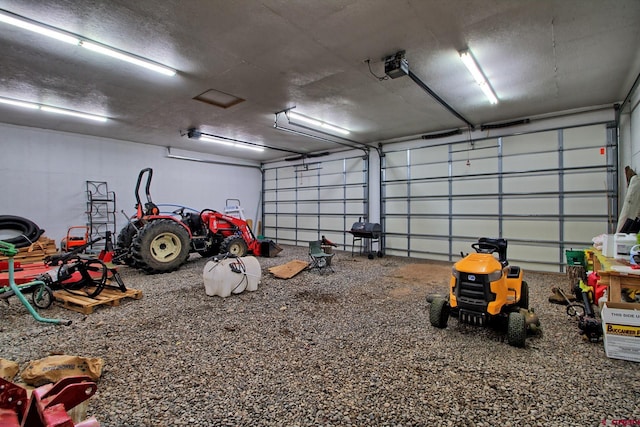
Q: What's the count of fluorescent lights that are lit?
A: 5